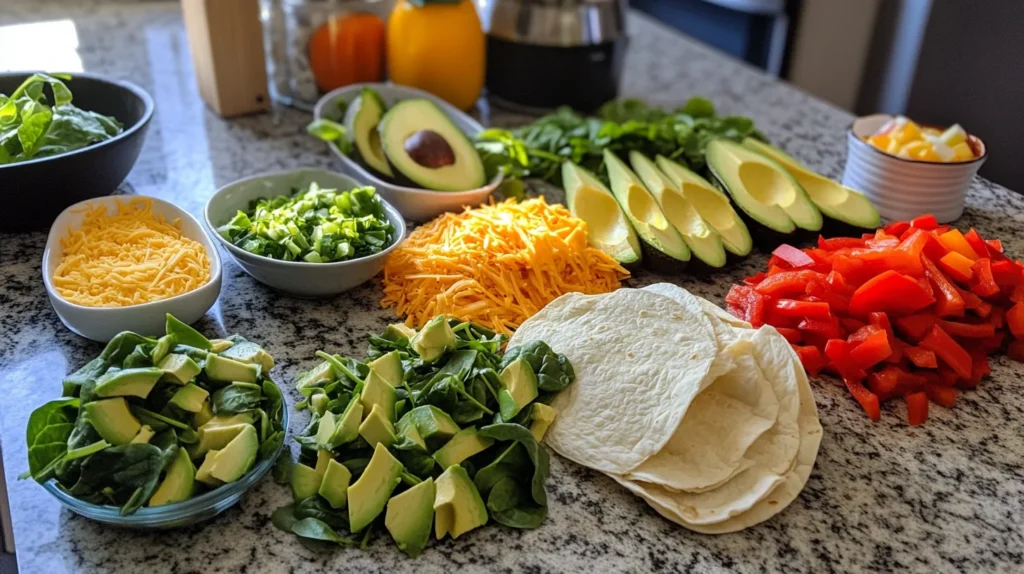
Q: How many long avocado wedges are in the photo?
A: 6